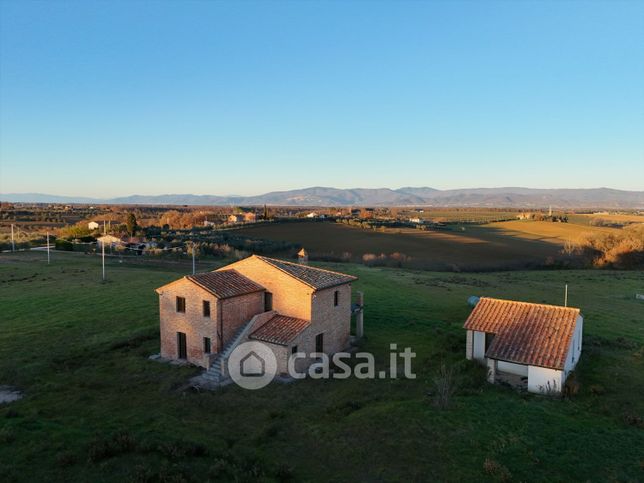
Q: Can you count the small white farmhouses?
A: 1